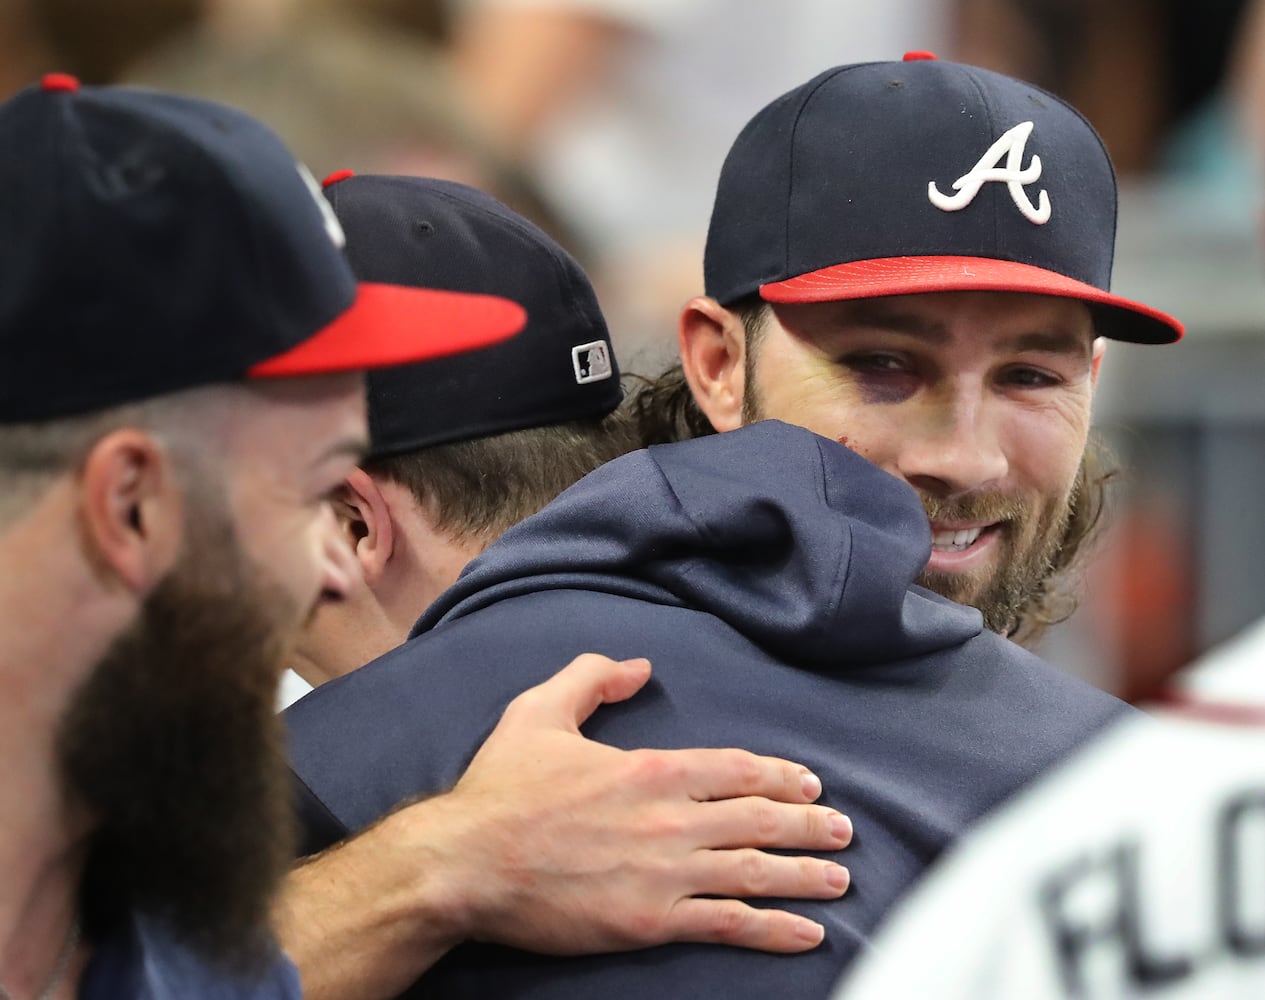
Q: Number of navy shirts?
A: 2